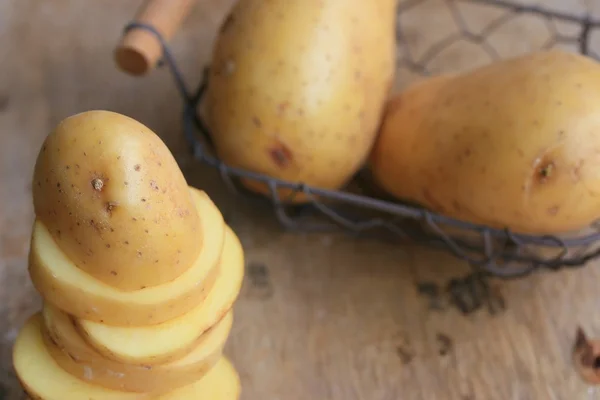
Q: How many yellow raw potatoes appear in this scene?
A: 3